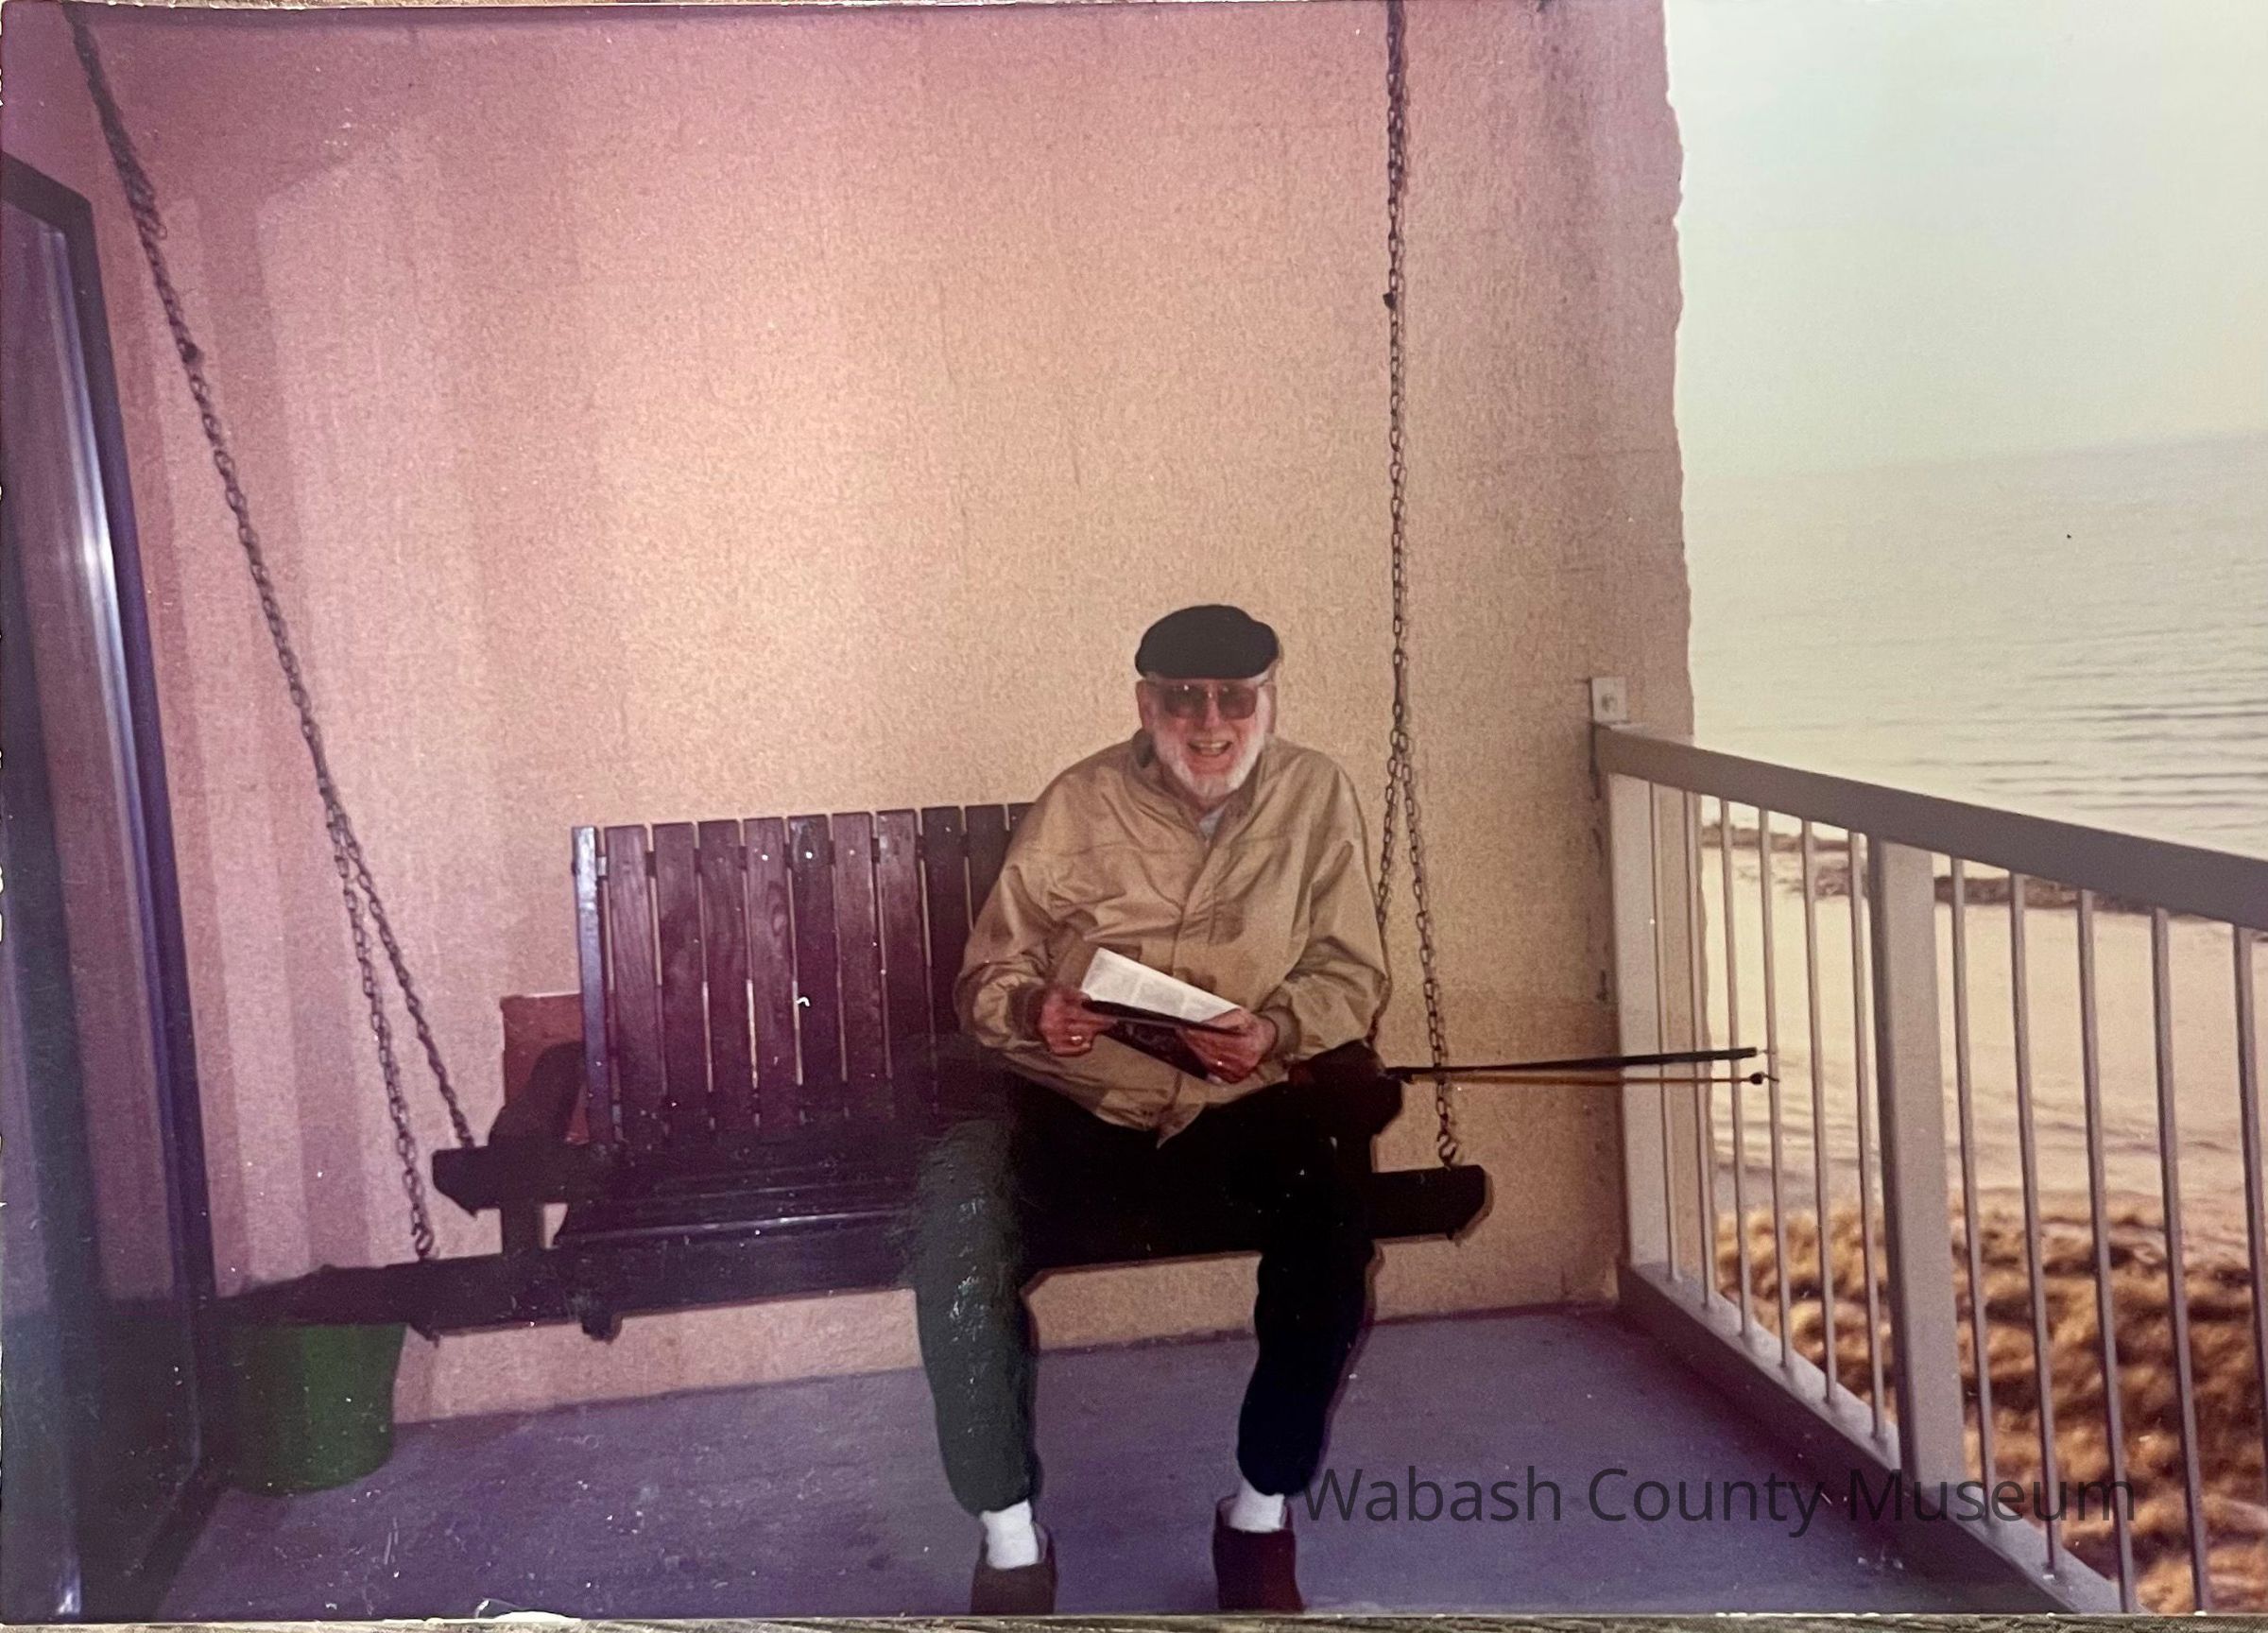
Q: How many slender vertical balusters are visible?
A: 11